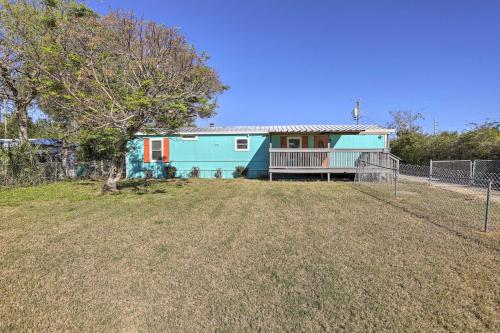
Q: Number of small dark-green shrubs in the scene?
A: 5